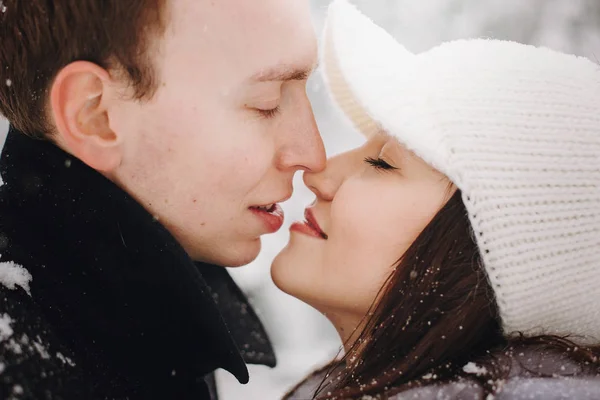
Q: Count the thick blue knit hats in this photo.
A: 0